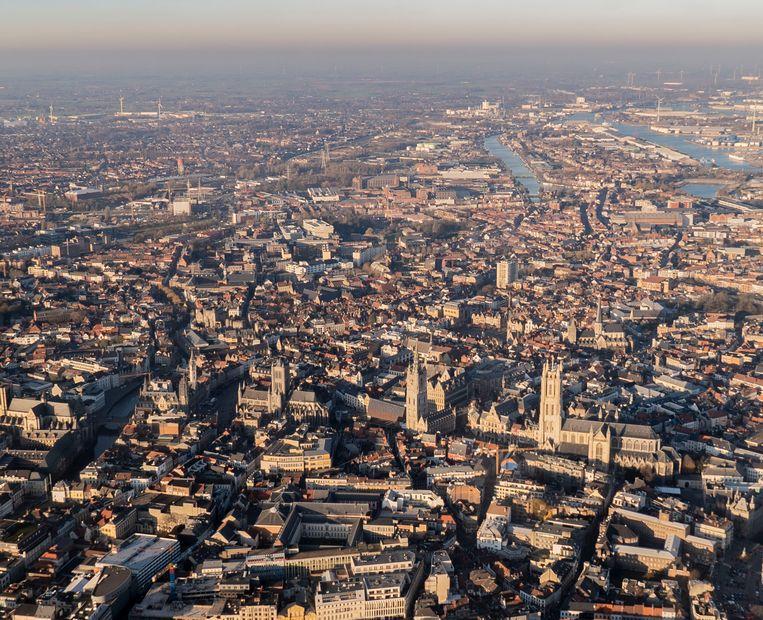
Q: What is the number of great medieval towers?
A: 3